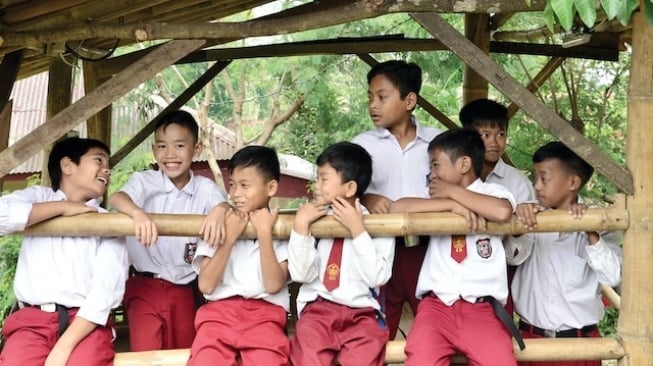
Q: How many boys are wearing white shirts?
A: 8